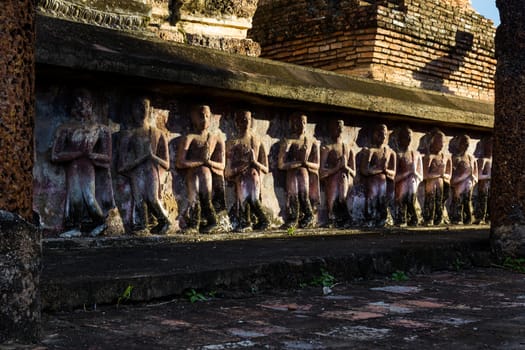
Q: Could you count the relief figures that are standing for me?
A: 11